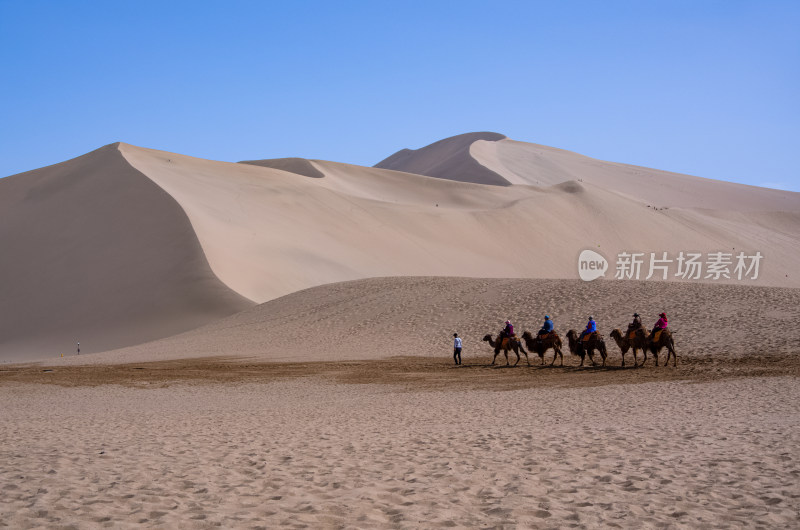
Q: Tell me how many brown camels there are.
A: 5